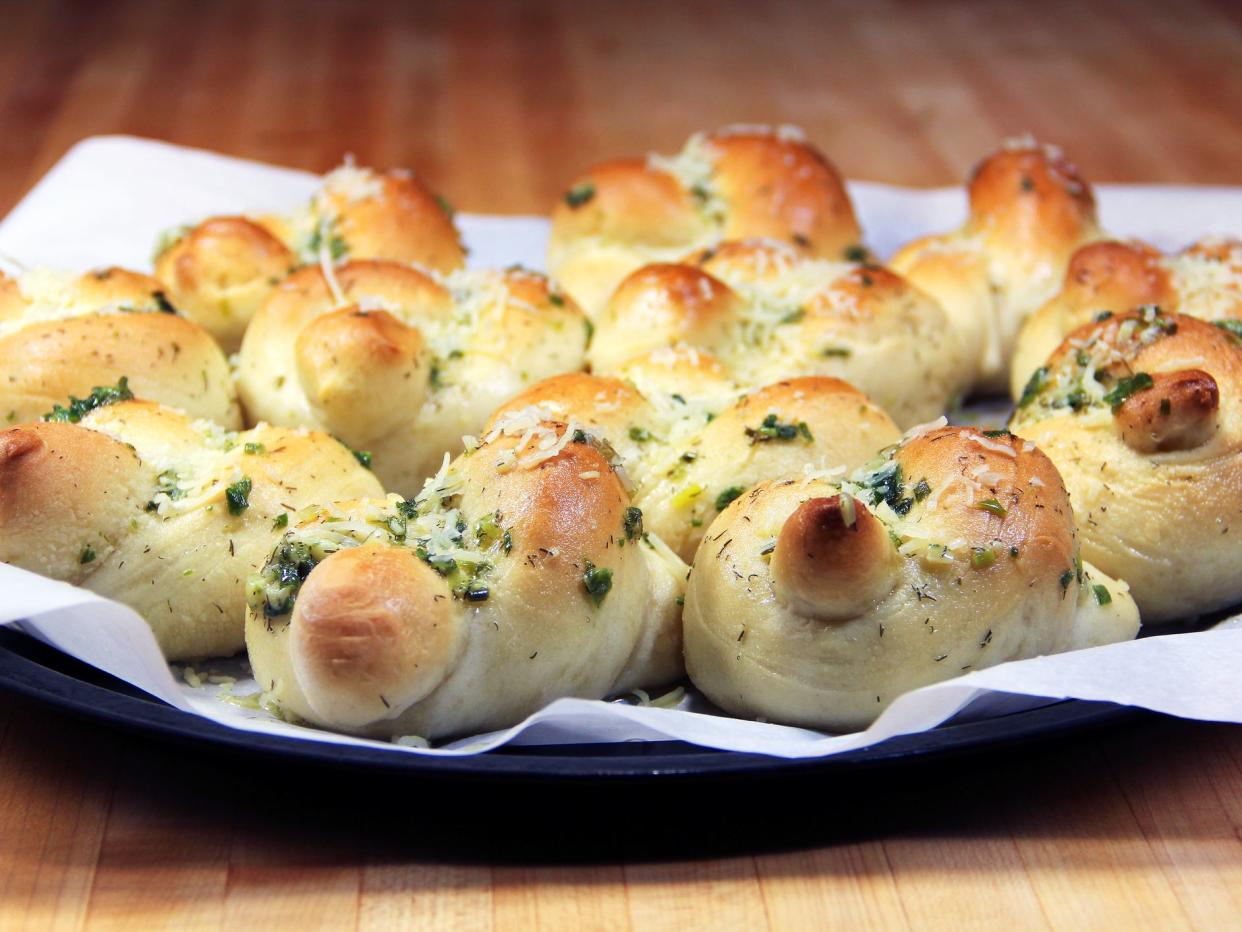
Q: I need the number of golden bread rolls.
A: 12